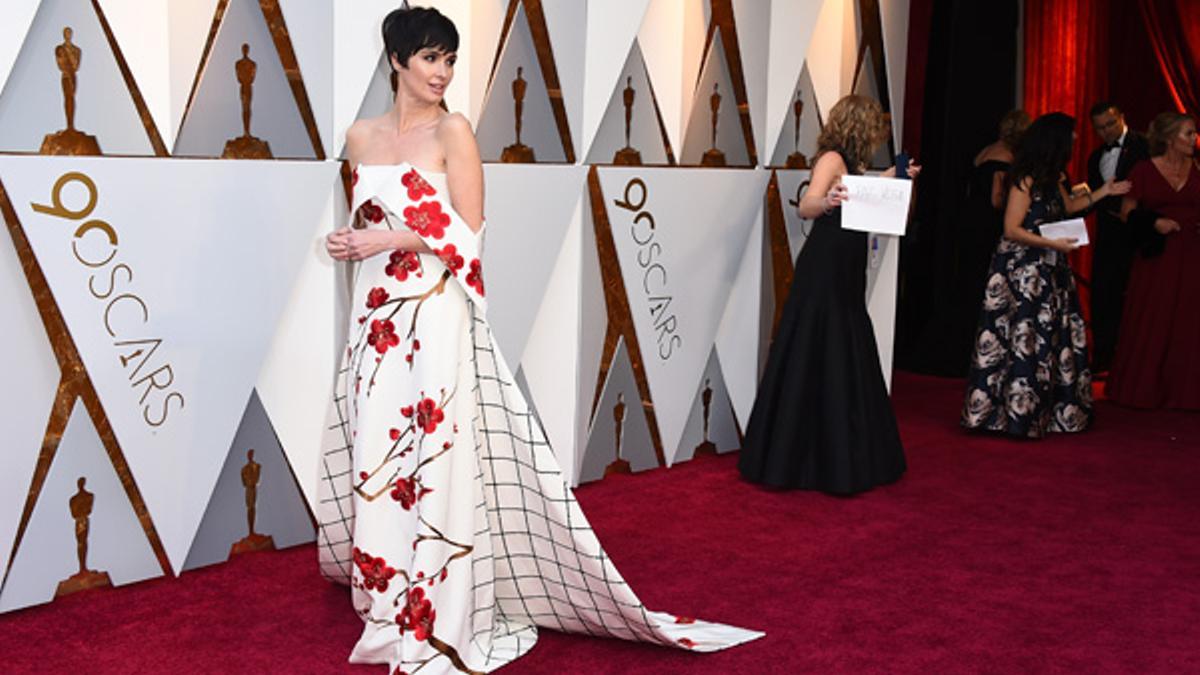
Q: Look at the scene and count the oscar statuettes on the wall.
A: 10